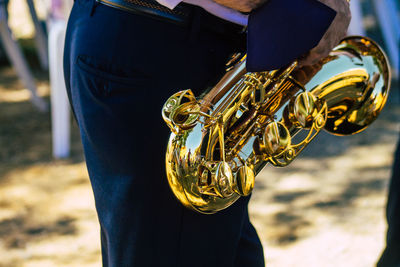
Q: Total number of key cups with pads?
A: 5